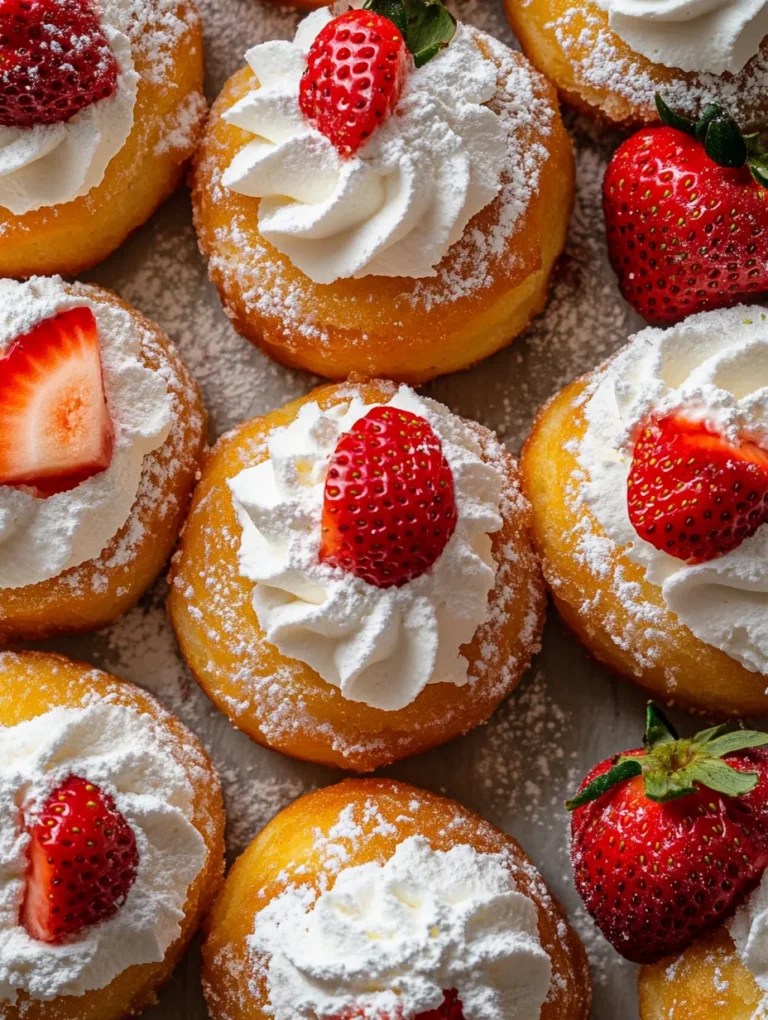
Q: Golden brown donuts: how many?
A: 9